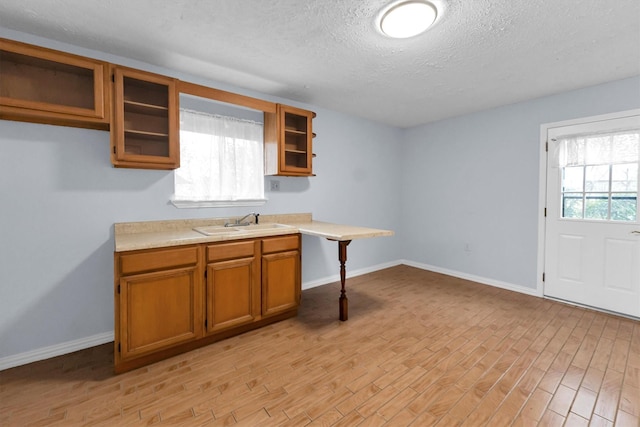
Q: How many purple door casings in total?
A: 0